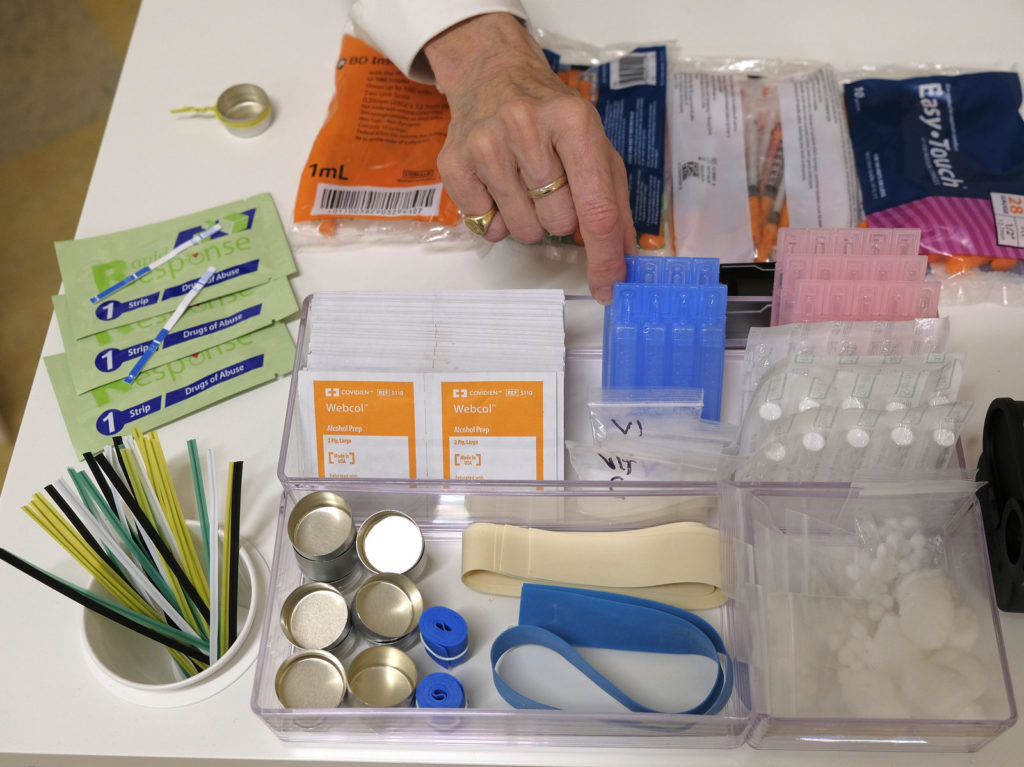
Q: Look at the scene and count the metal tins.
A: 7